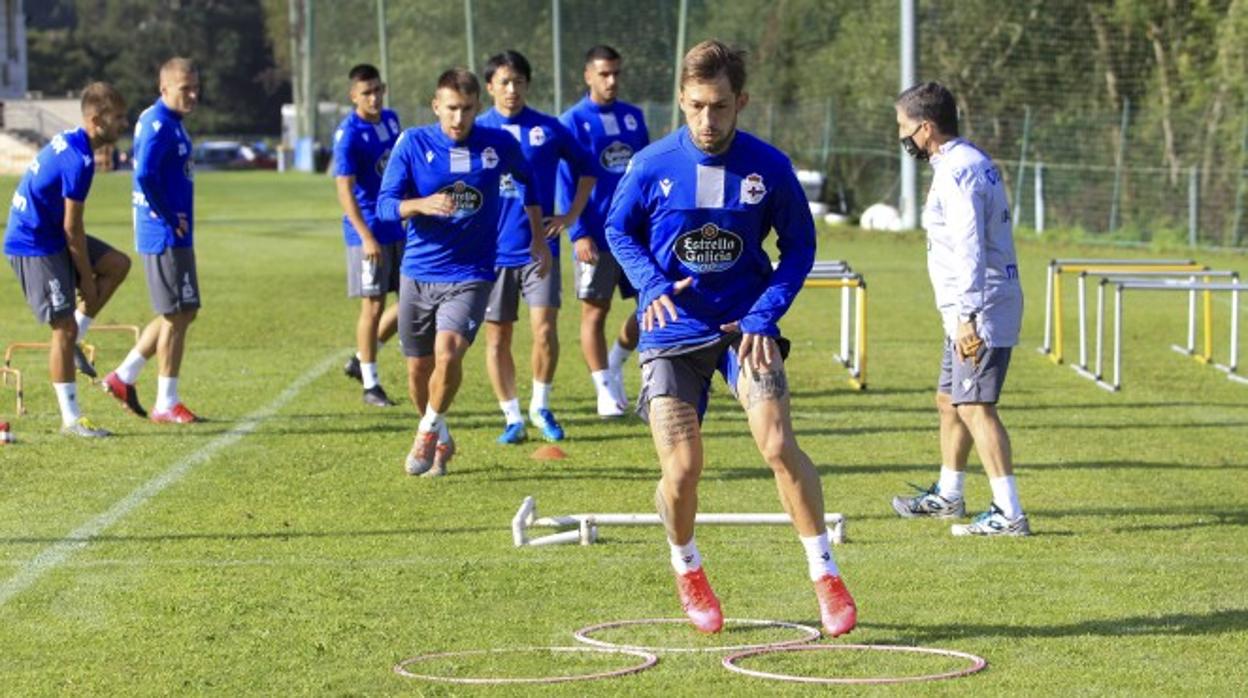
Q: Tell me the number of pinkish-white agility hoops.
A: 3